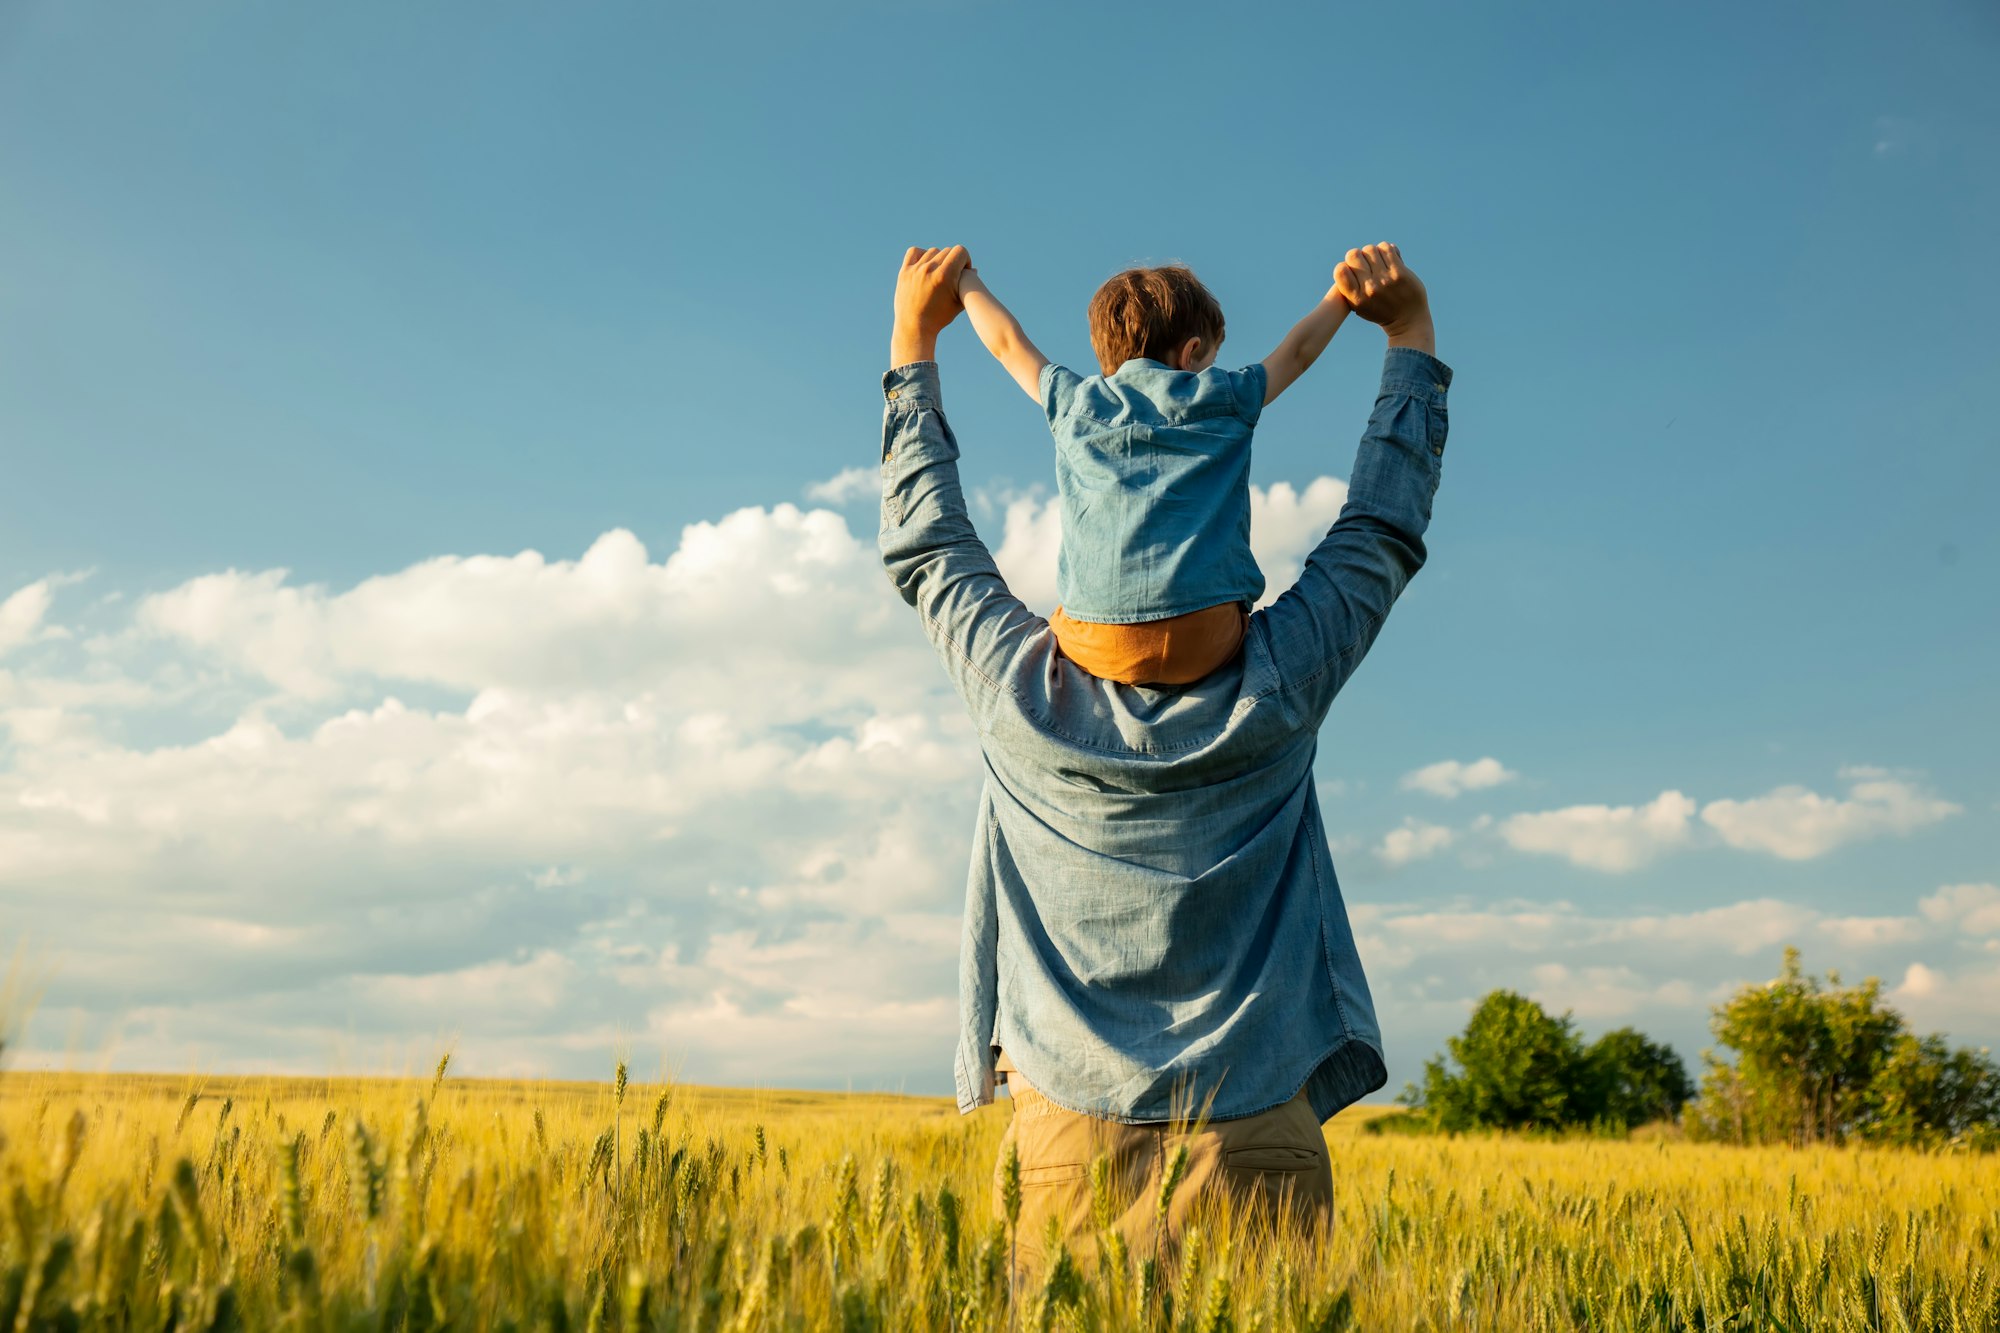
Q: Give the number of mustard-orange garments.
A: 1